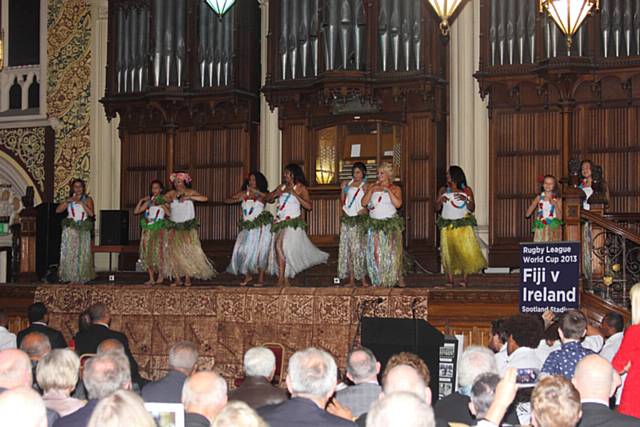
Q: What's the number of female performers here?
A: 10